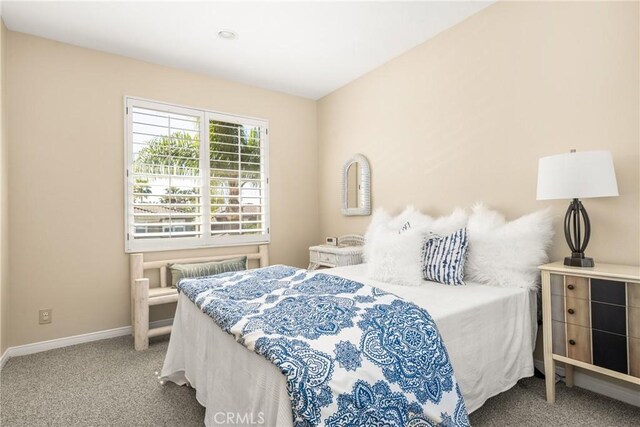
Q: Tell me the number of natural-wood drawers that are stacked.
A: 3